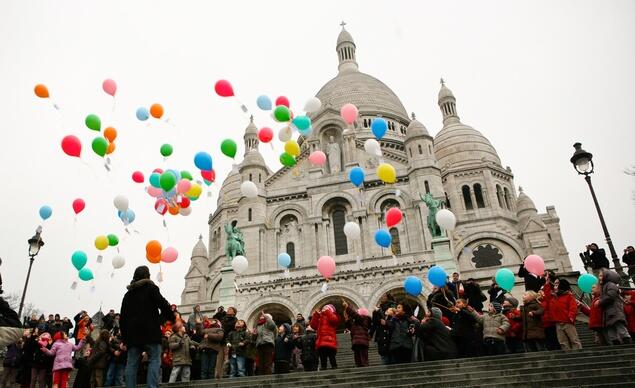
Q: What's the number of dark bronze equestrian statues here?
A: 2